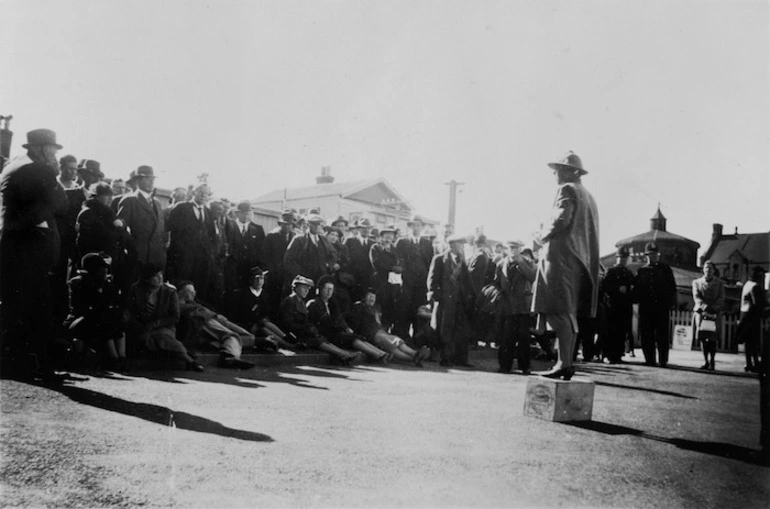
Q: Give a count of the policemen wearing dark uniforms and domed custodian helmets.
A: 2